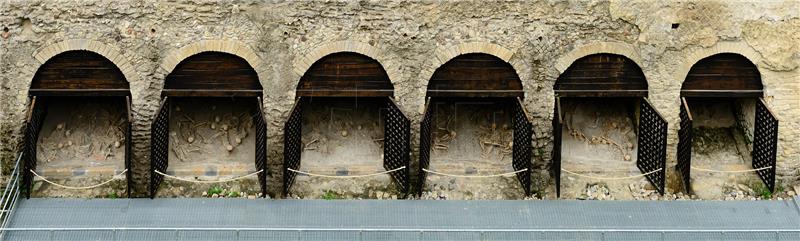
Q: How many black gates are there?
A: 12